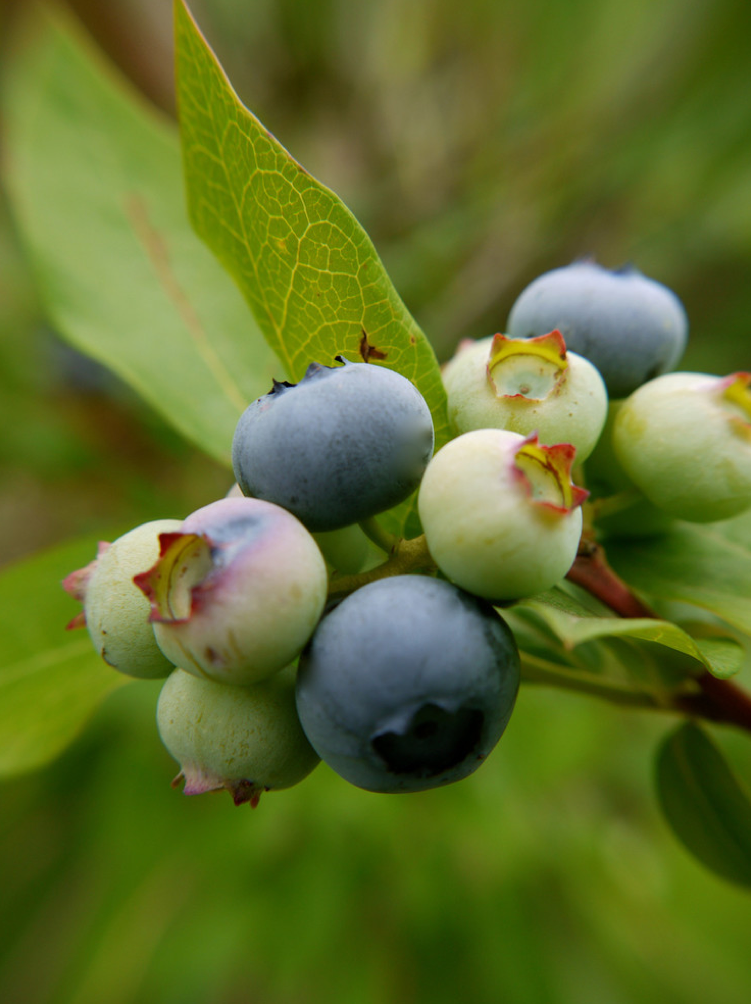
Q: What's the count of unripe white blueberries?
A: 6